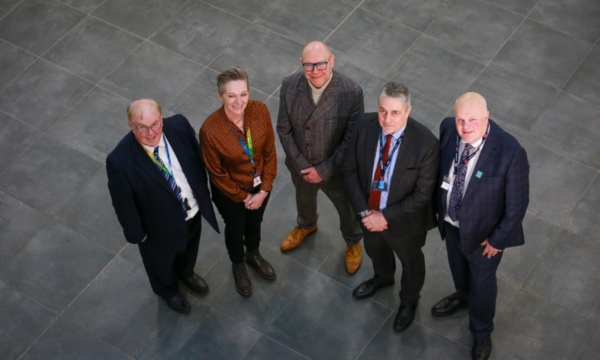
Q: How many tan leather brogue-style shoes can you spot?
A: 2